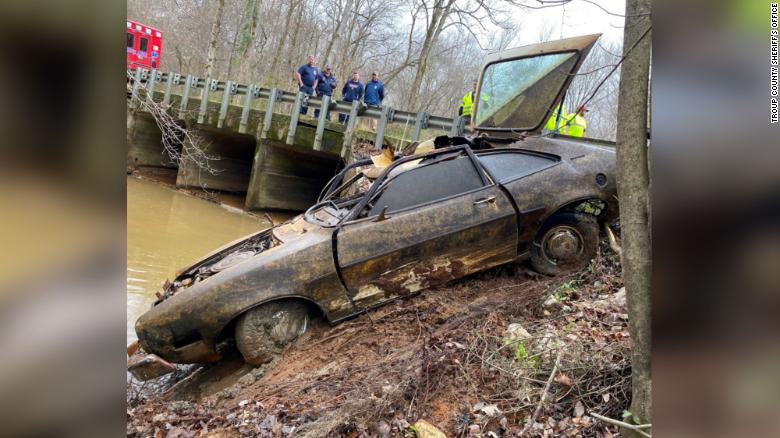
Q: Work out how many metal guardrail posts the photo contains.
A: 14